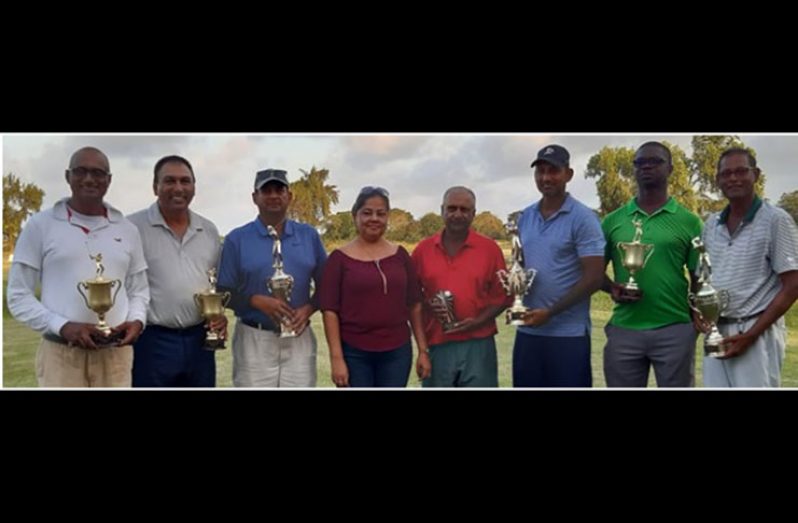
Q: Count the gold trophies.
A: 3